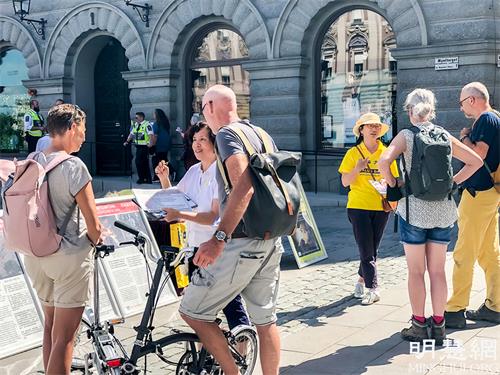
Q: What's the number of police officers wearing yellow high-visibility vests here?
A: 2